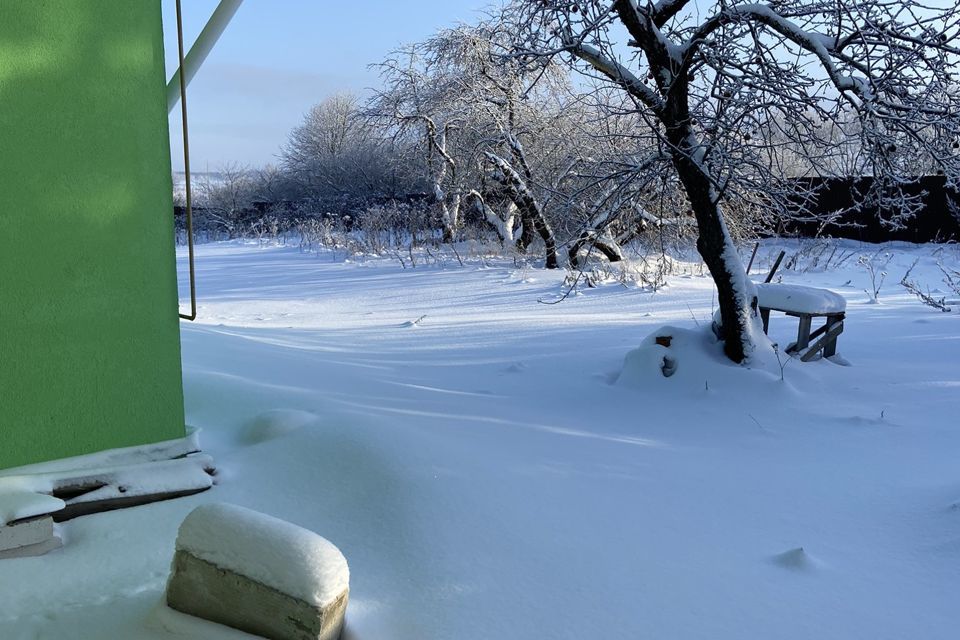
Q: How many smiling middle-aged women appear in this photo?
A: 0